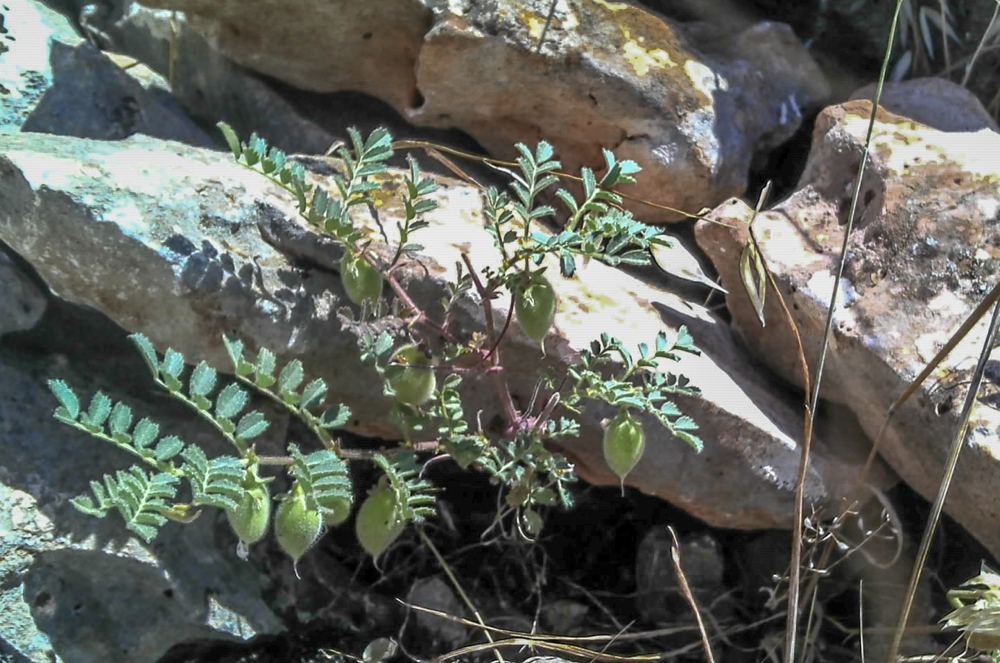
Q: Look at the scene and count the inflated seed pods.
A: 8